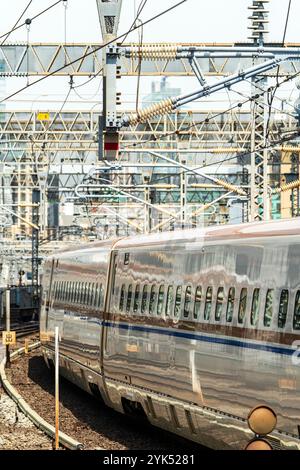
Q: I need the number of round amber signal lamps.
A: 2